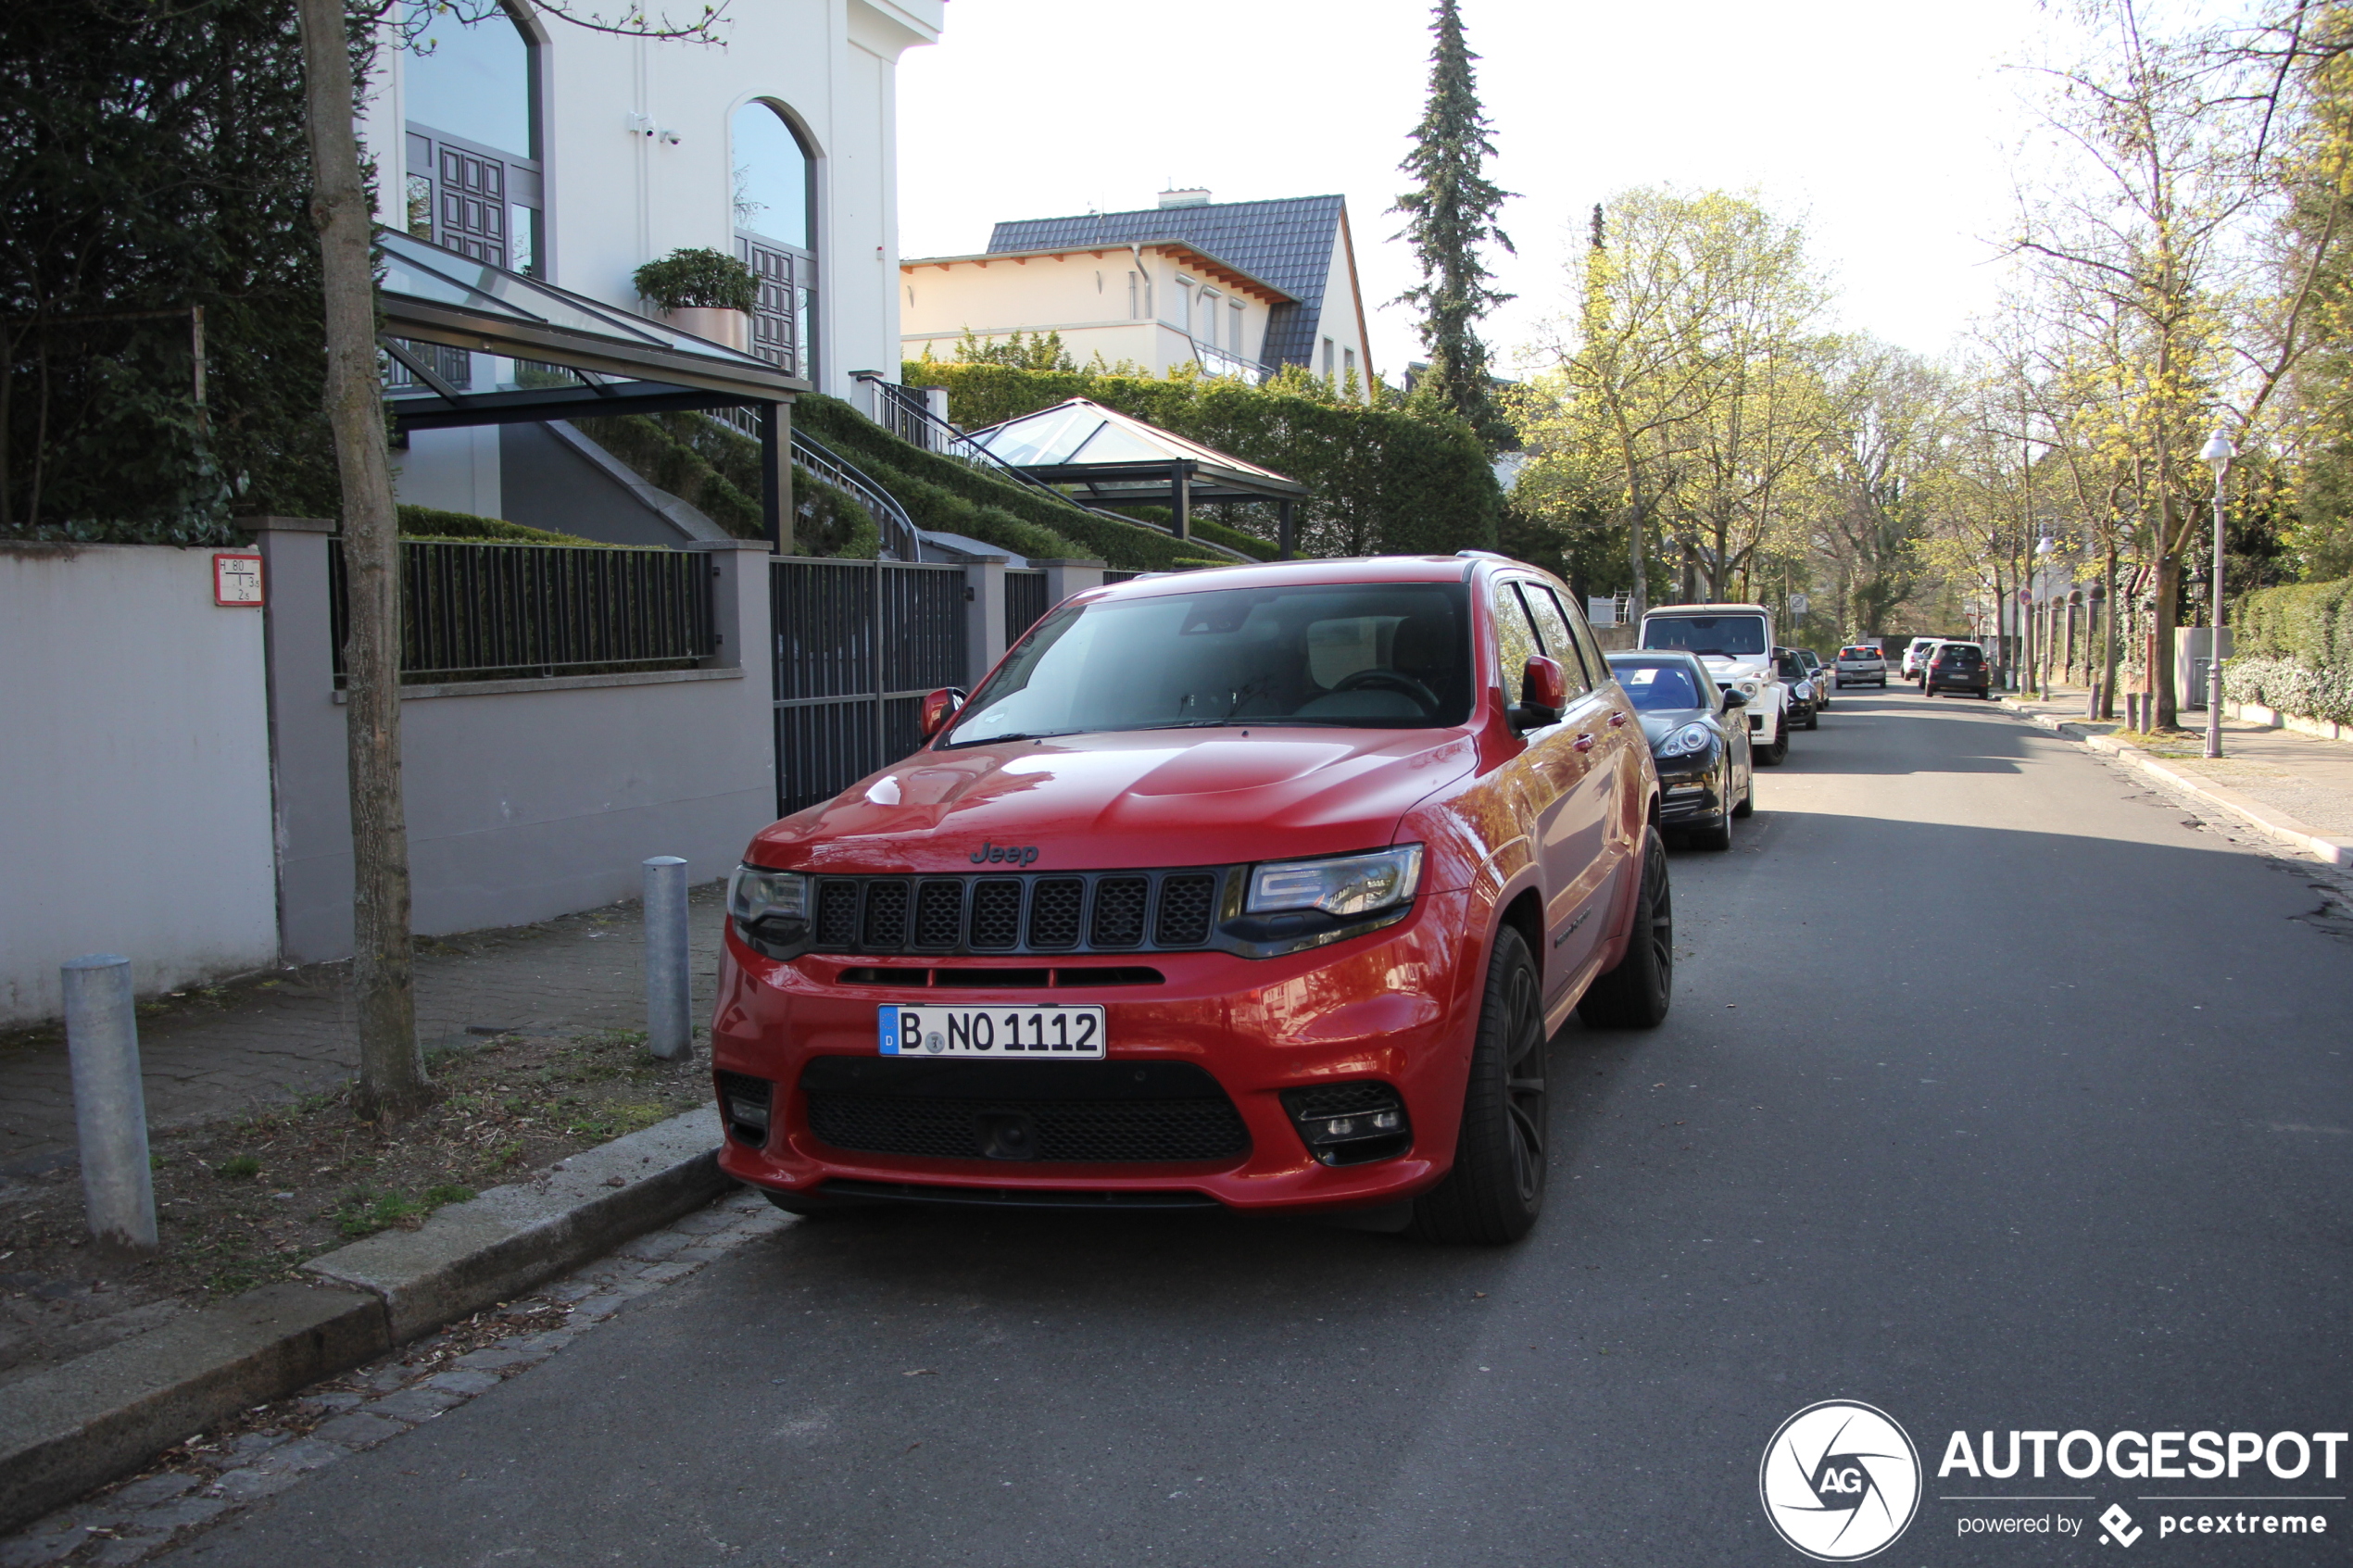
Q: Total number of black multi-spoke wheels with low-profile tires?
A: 2